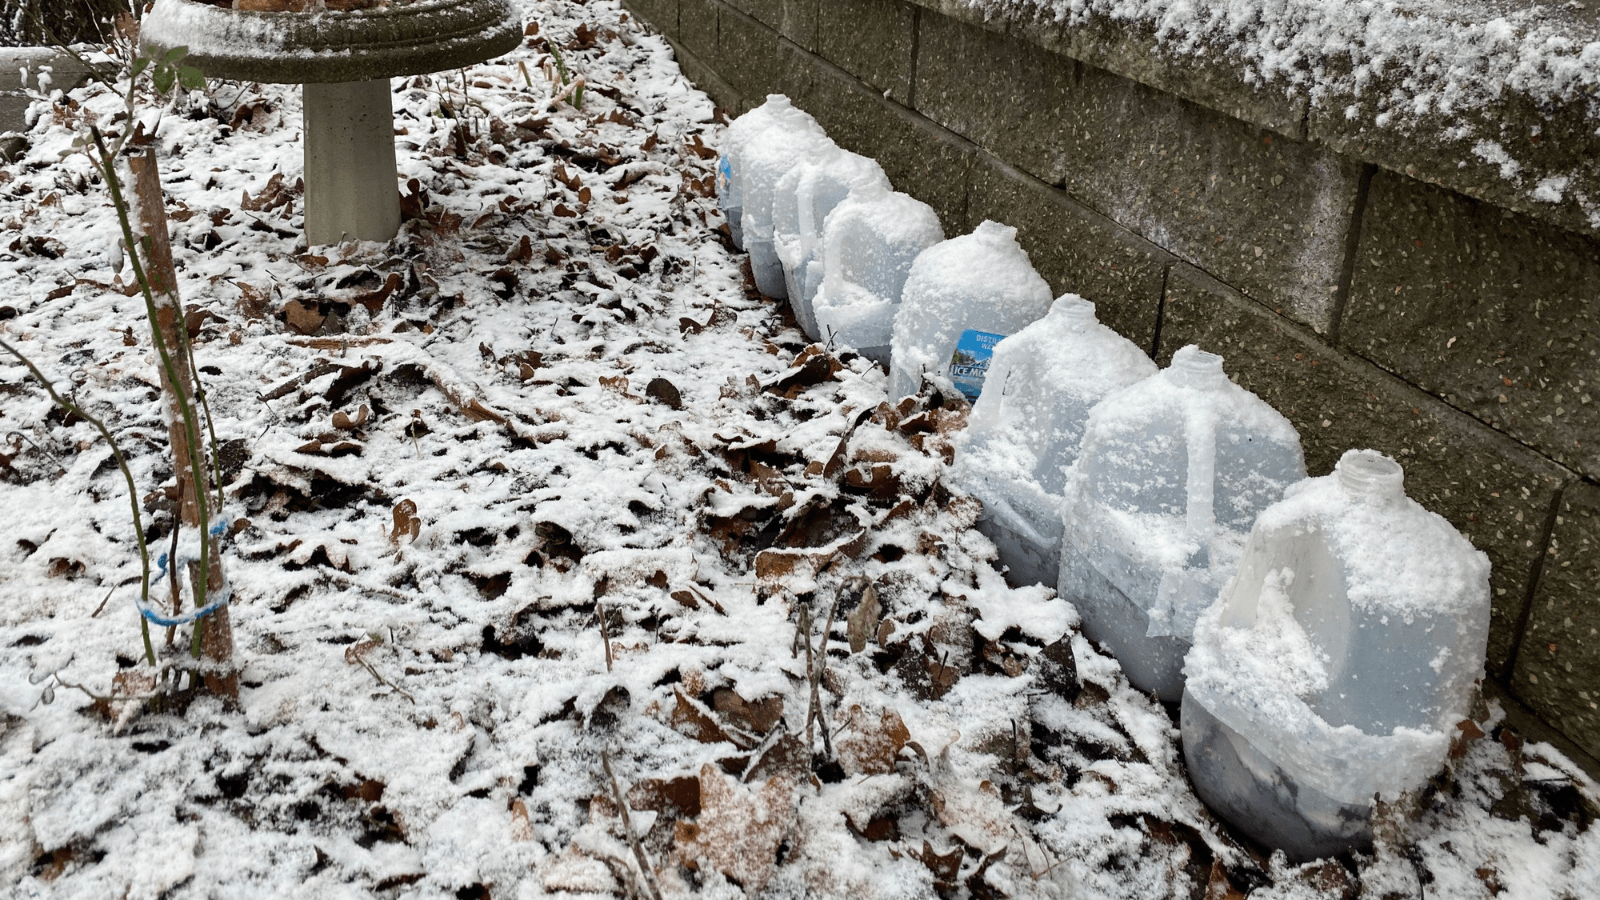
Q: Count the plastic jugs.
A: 8